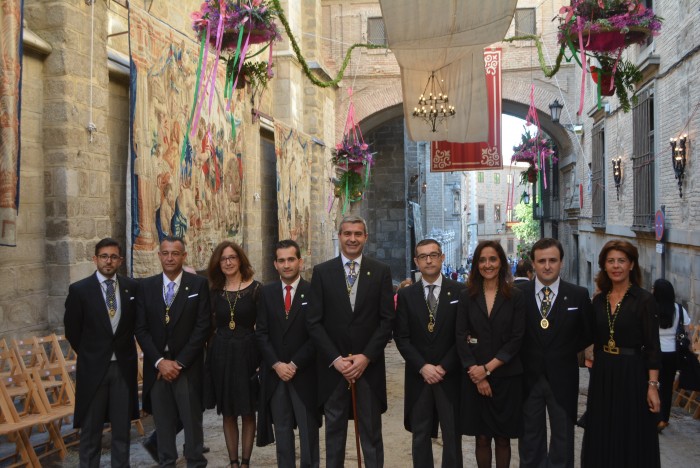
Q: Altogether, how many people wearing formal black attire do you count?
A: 9